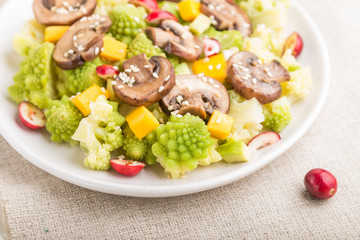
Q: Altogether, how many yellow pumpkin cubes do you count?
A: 7